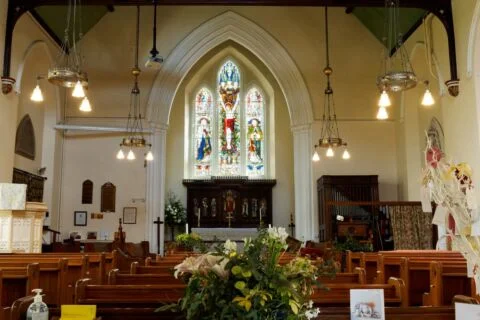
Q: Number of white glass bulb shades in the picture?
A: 12